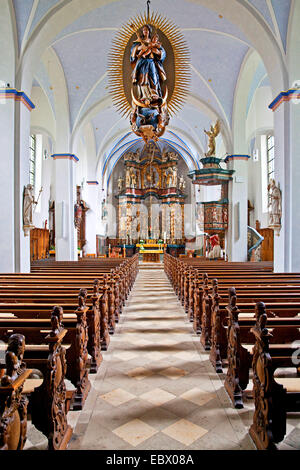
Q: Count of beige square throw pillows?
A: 0